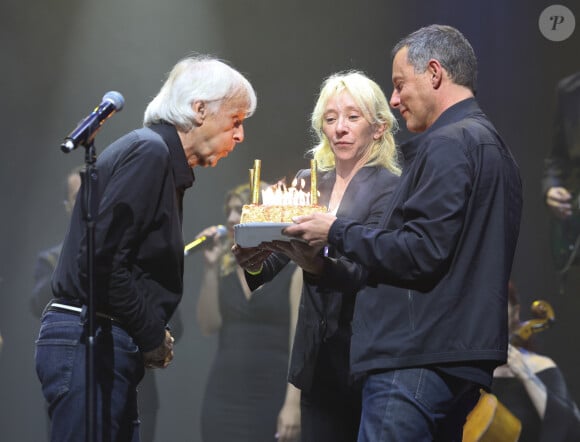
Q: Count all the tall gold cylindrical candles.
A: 3